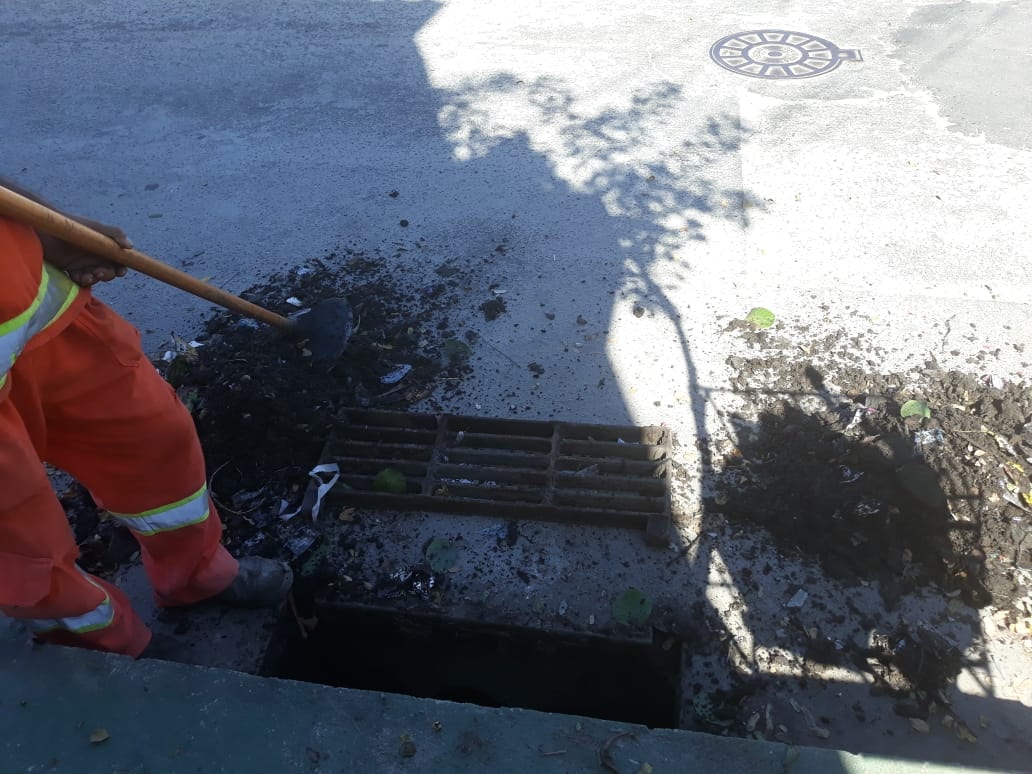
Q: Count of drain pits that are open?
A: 1